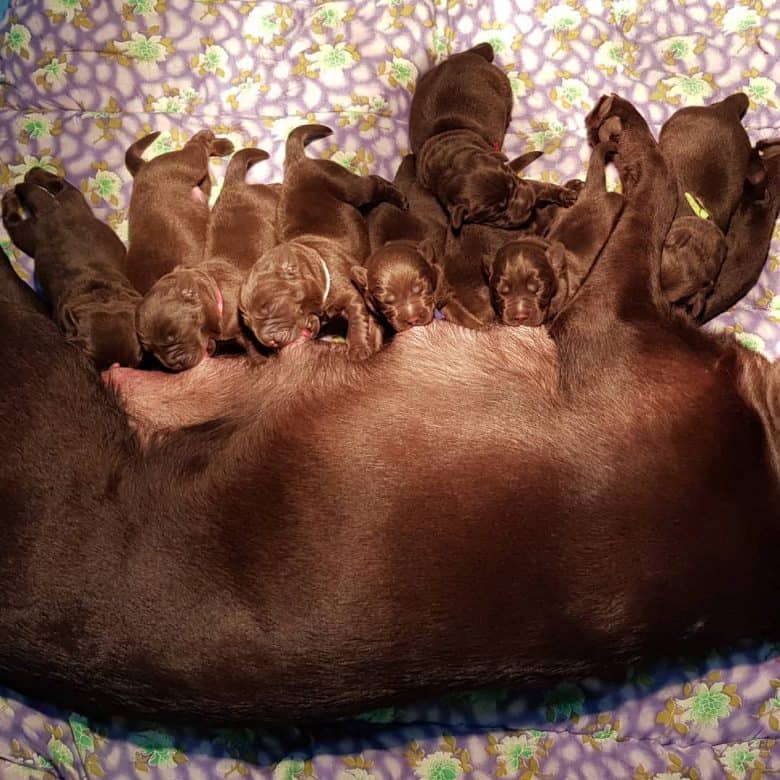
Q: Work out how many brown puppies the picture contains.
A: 9